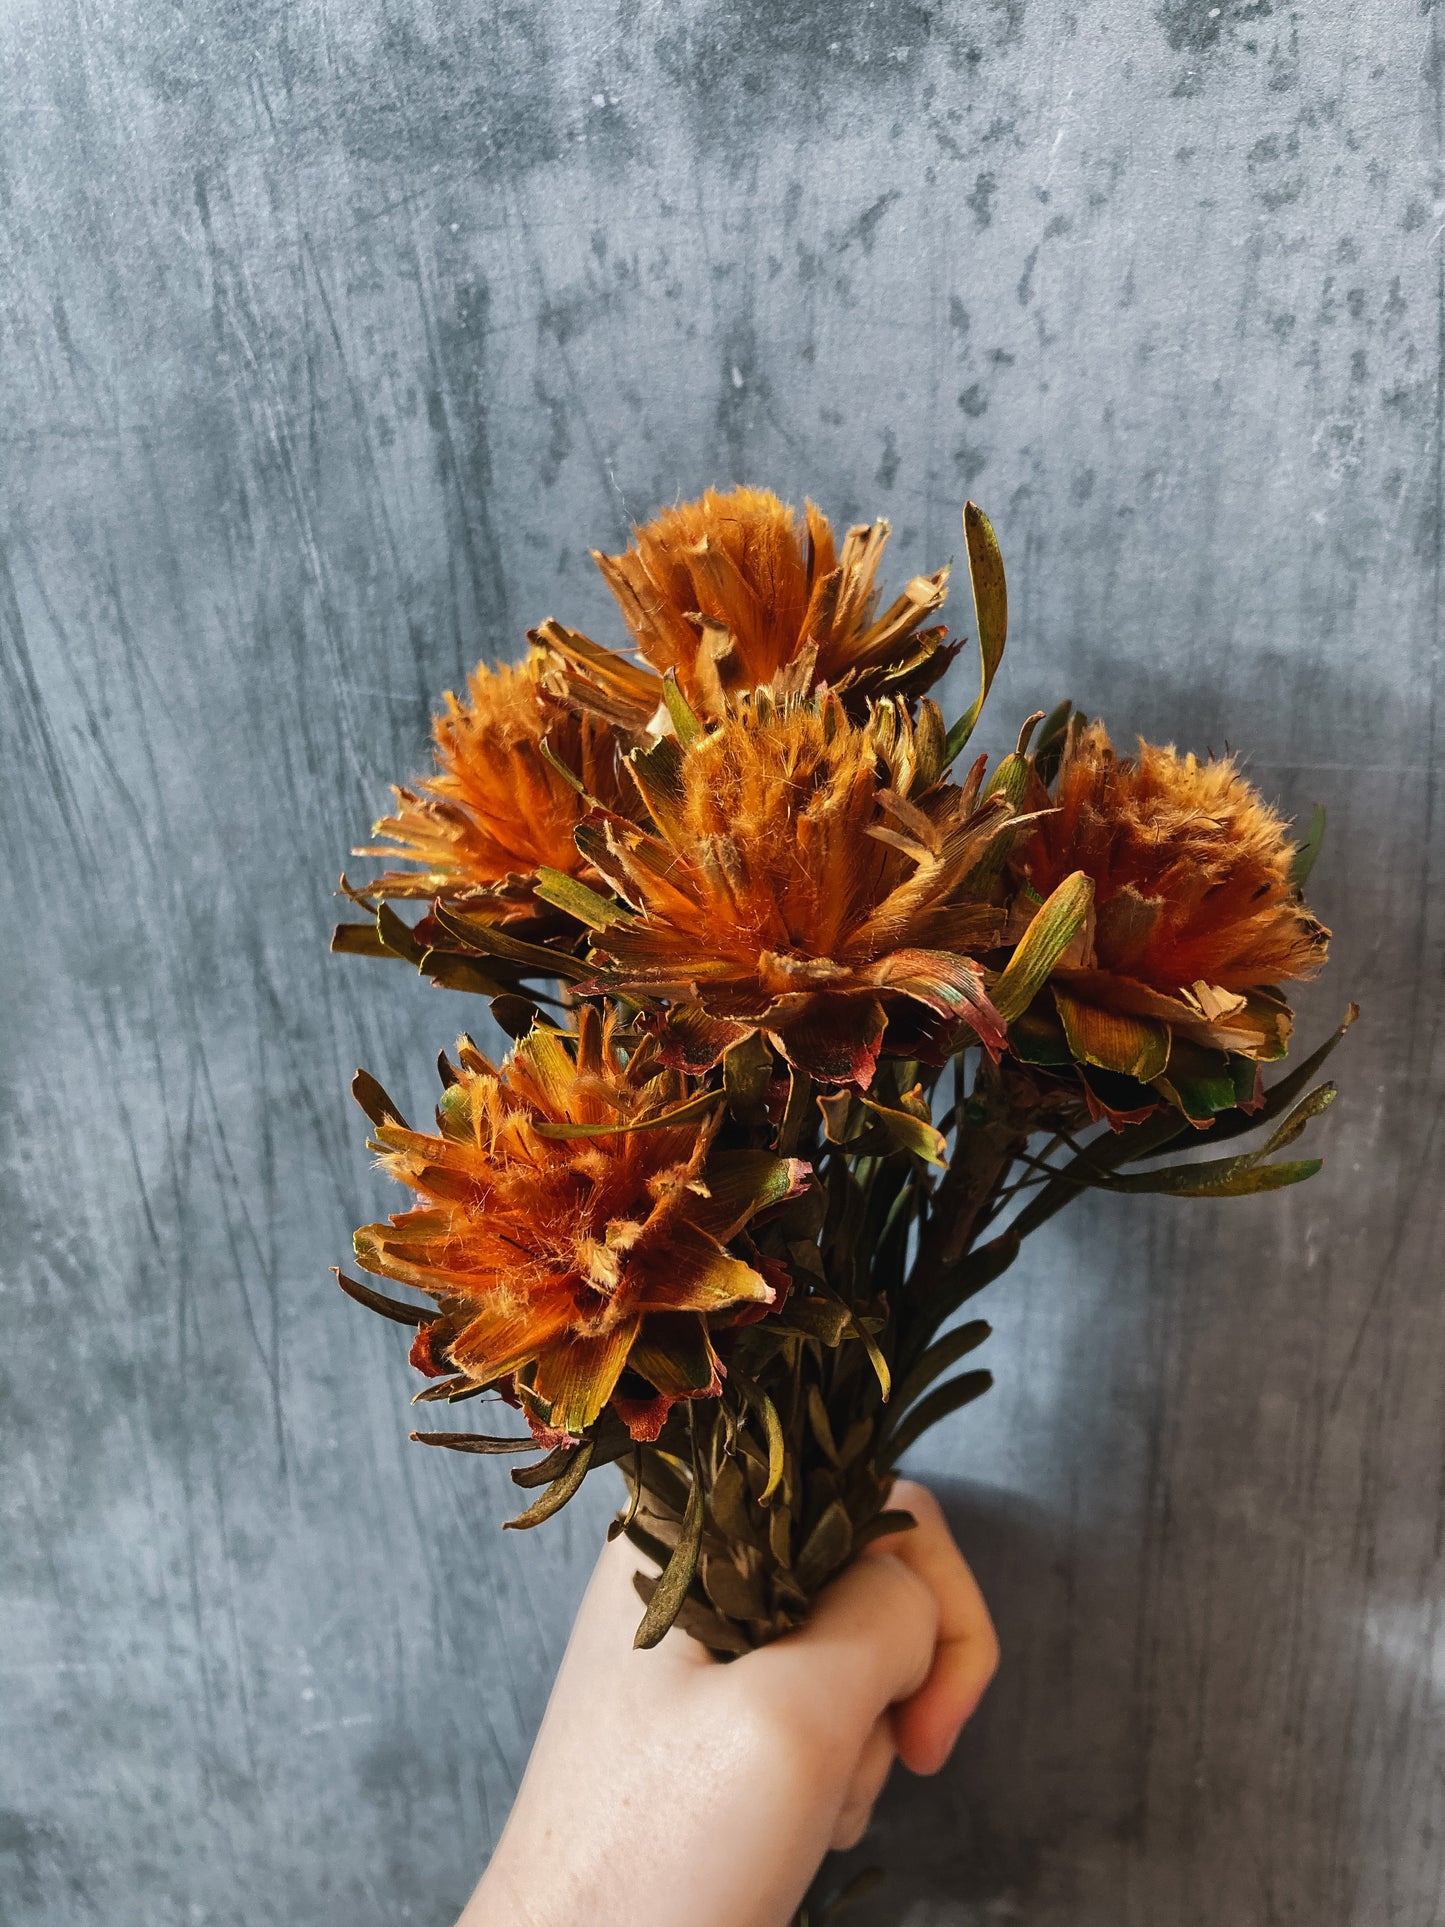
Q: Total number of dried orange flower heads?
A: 5